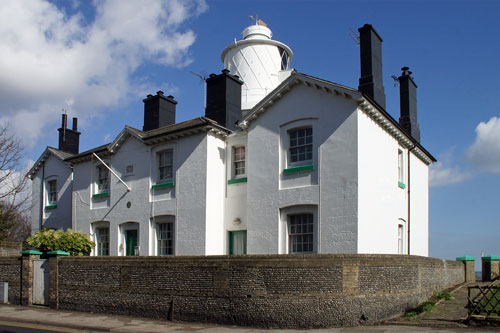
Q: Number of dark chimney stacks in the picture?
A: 5